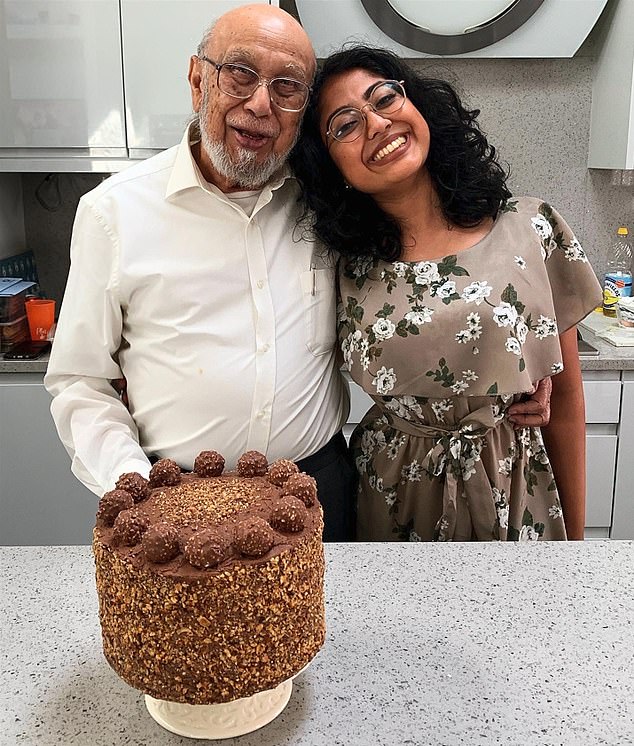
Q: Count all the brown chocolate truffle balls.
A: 12